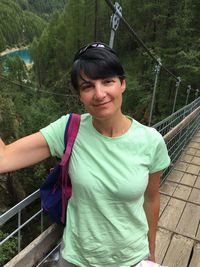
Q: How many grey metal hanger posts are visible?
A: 5